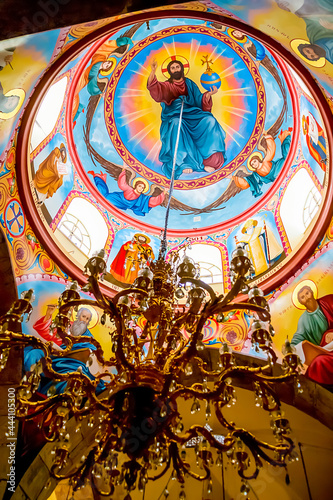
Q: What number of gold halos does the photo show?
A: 13